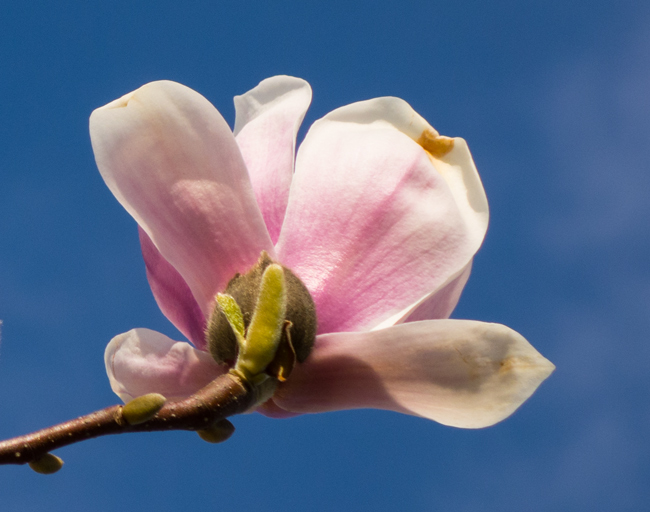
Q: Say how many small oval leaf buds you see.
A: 3